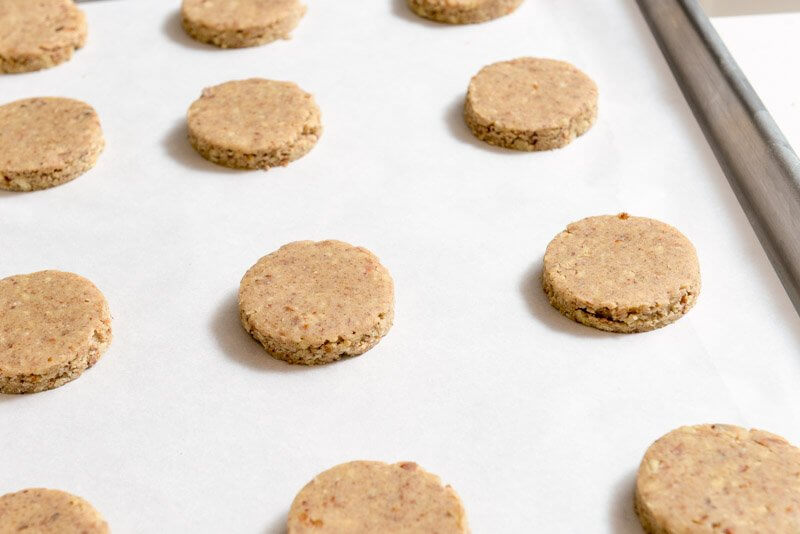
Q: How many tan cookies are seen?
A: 12